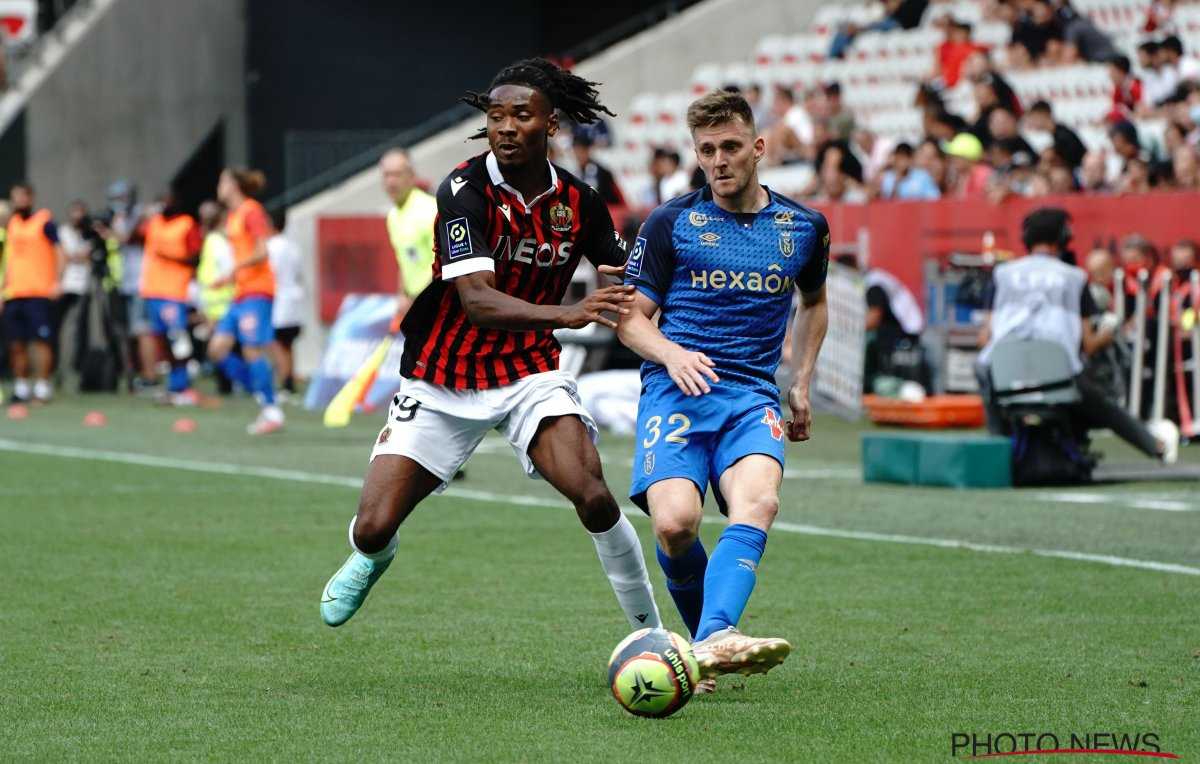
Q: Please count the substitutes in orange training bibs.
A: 3